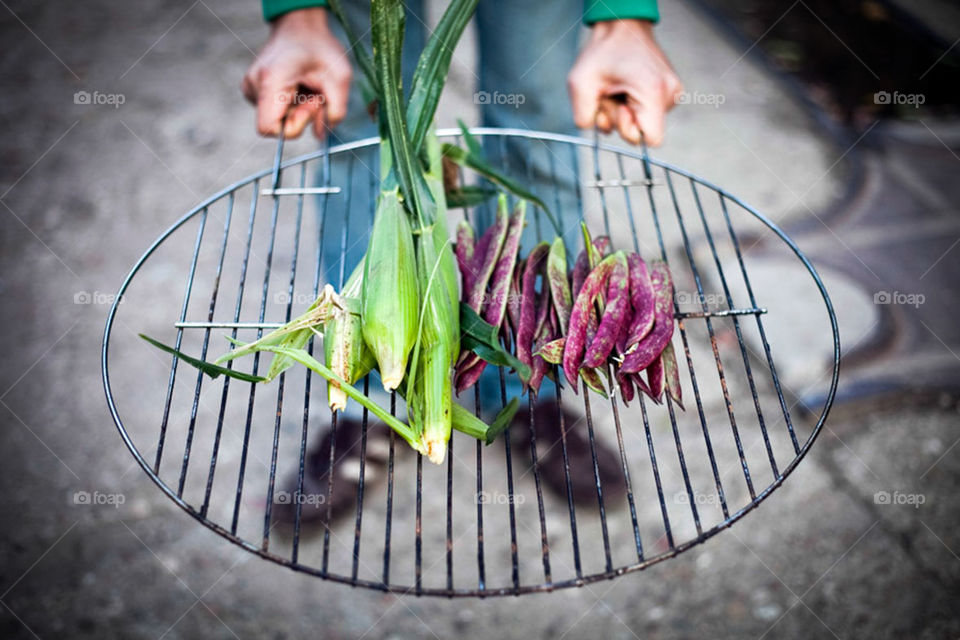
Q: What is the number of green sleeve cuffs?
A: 2